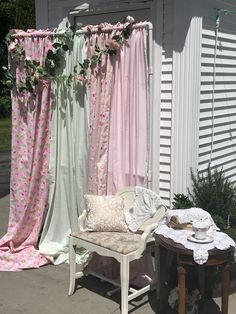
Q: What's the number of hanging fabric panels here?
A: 4